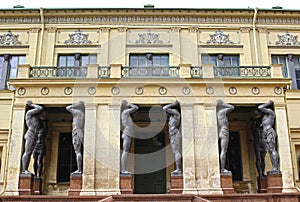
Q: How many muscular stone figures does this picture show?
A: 8